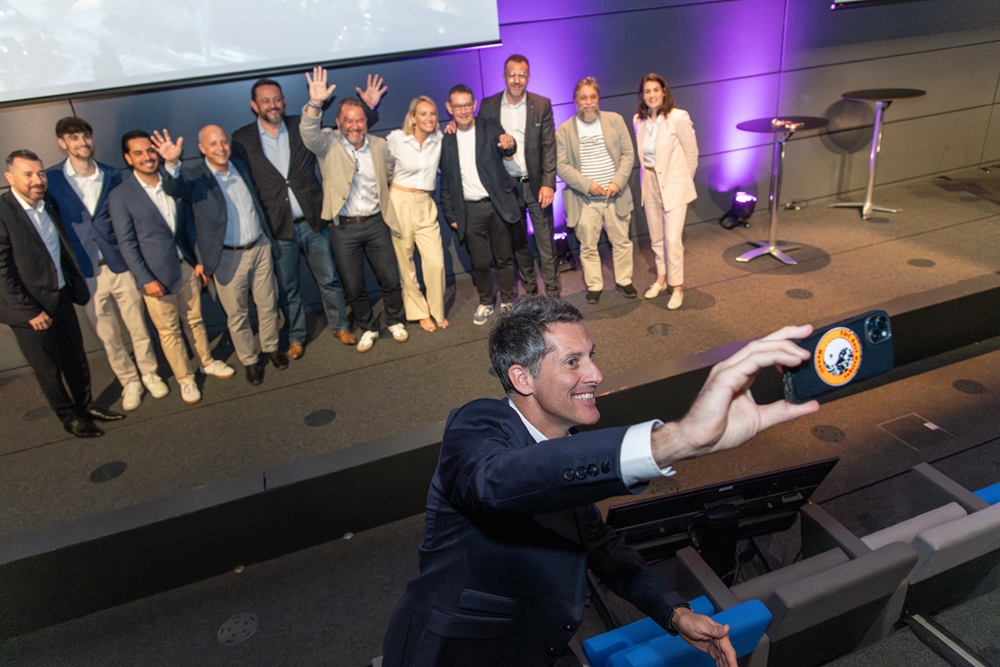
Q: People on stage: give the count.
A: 11